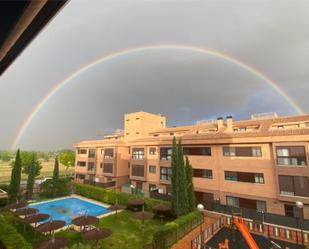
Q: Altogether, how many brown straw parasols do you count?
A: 11